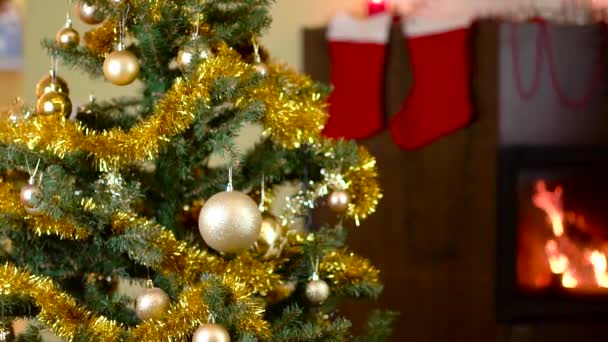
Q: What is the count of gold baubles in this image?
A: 14